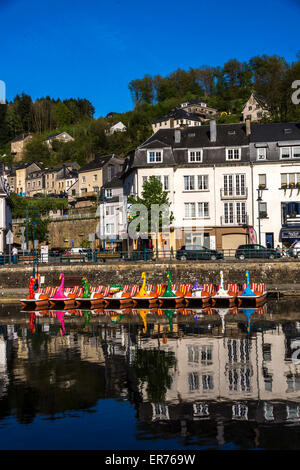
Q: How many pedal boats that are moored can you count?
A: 9